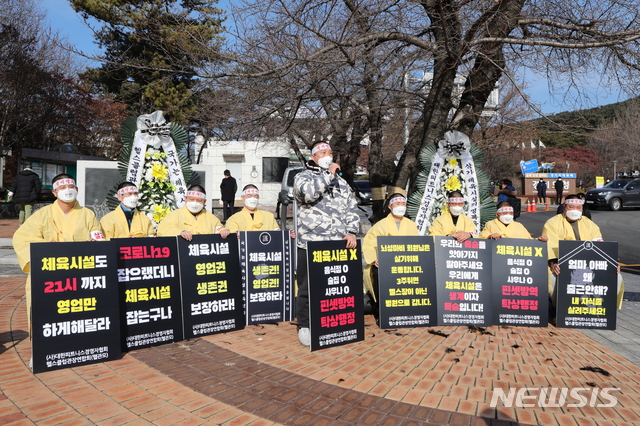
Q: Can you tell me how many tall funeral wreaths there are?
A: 2